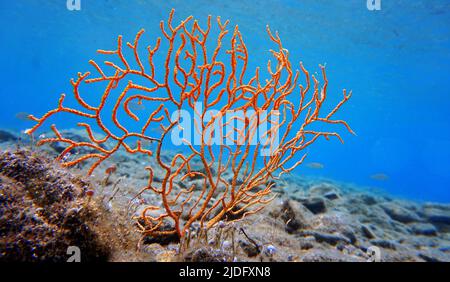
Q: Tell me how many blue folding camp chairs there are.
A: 0